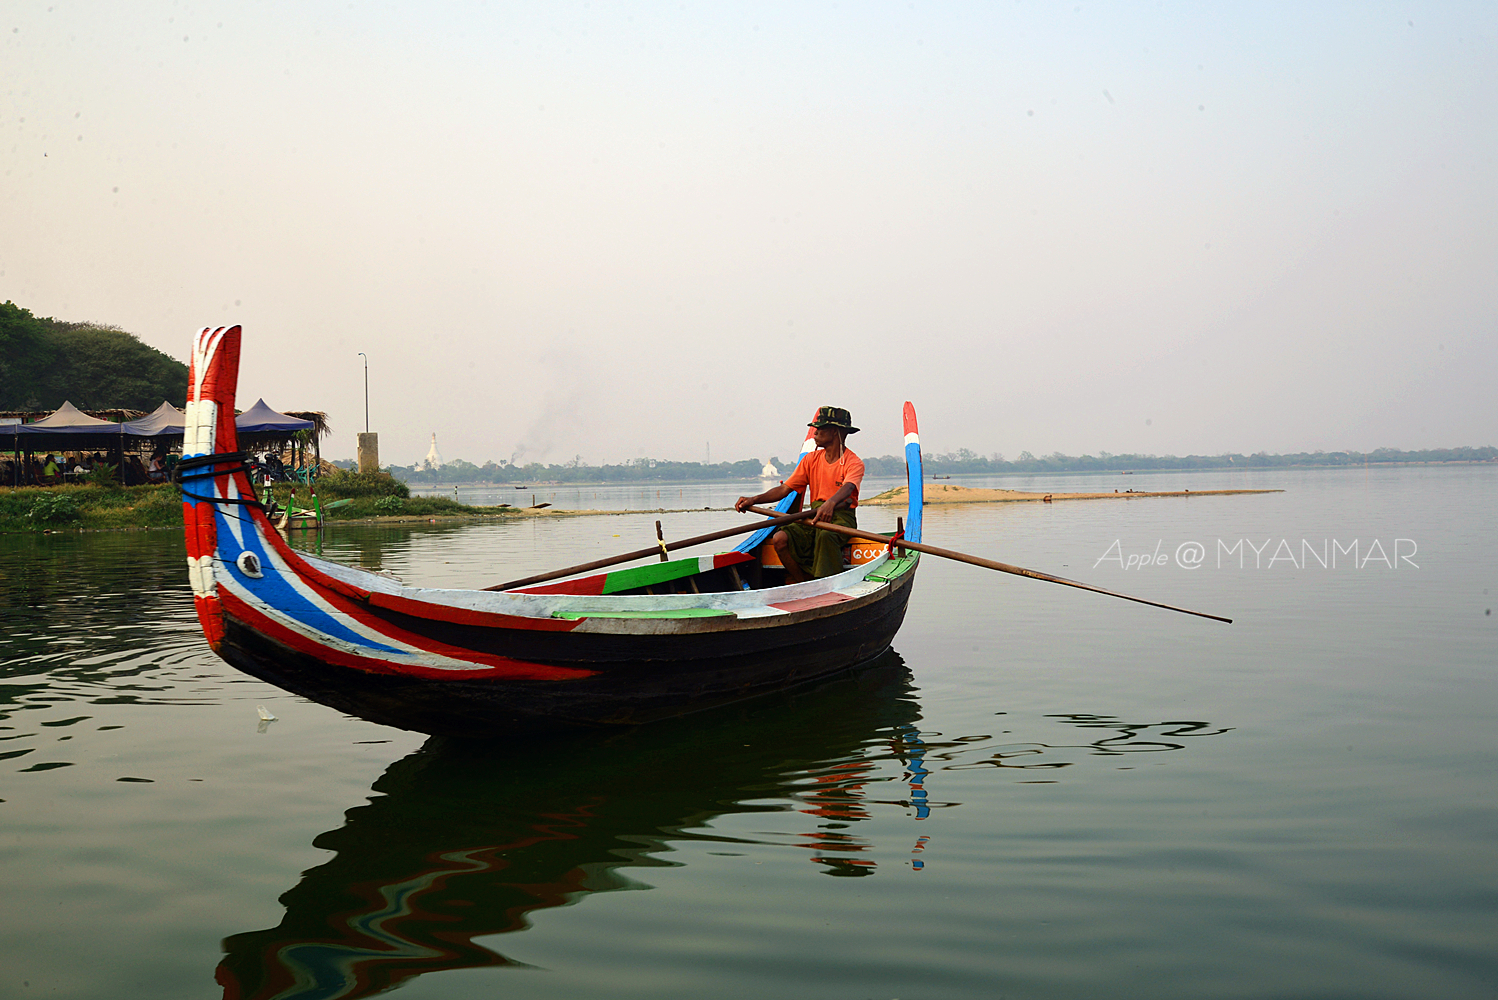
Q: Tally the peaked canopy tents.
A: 3